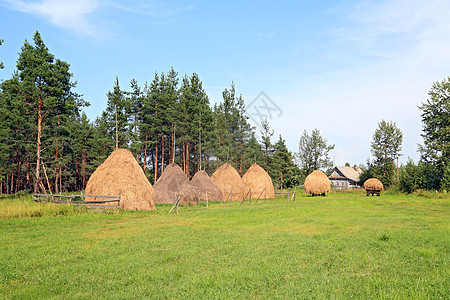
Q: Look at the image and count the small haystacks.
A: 2